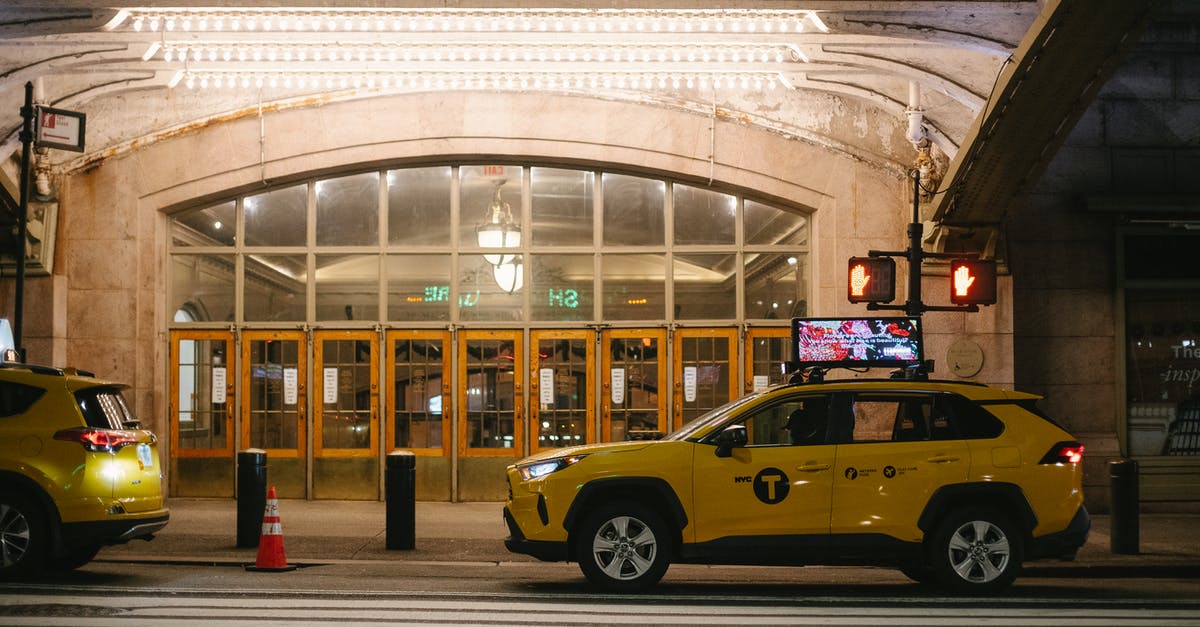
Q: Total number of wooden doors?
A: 9